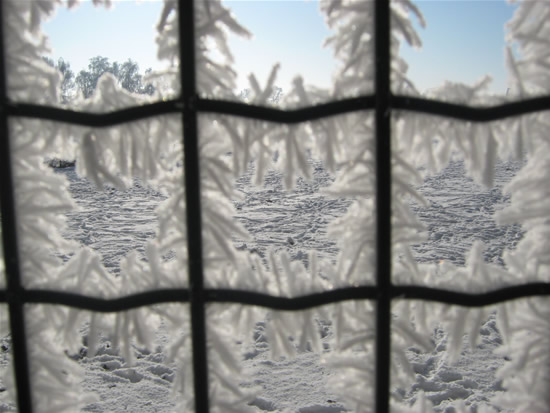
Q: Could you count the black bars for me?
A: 5